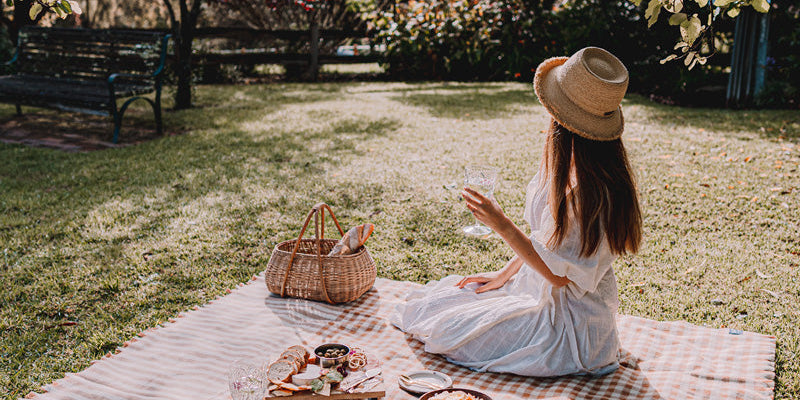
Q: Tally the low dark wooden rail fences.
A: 1